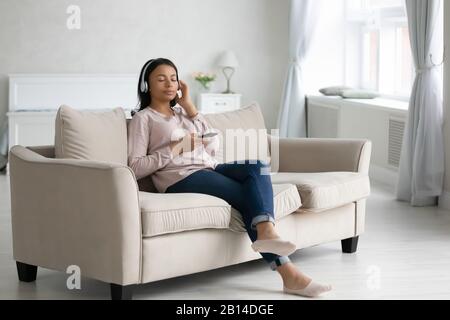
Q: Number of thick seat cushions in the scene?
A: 3